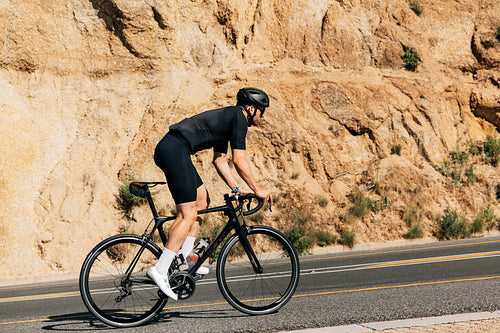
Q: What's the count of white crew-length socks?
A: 2